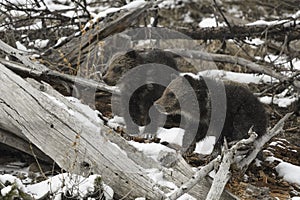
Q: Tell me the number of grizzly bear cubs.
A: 2